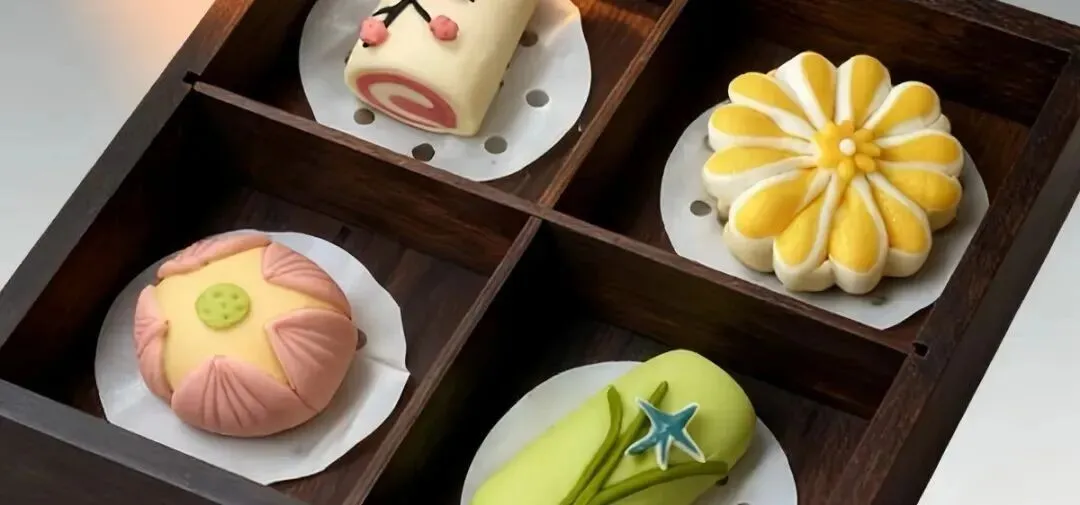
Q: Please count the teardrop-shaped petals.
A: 12